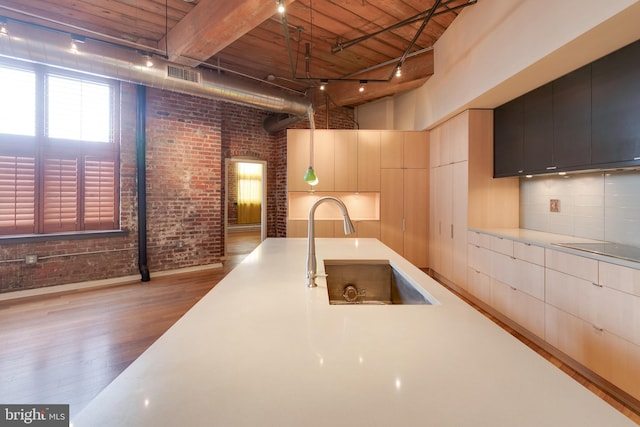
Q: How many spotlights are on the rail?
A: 7